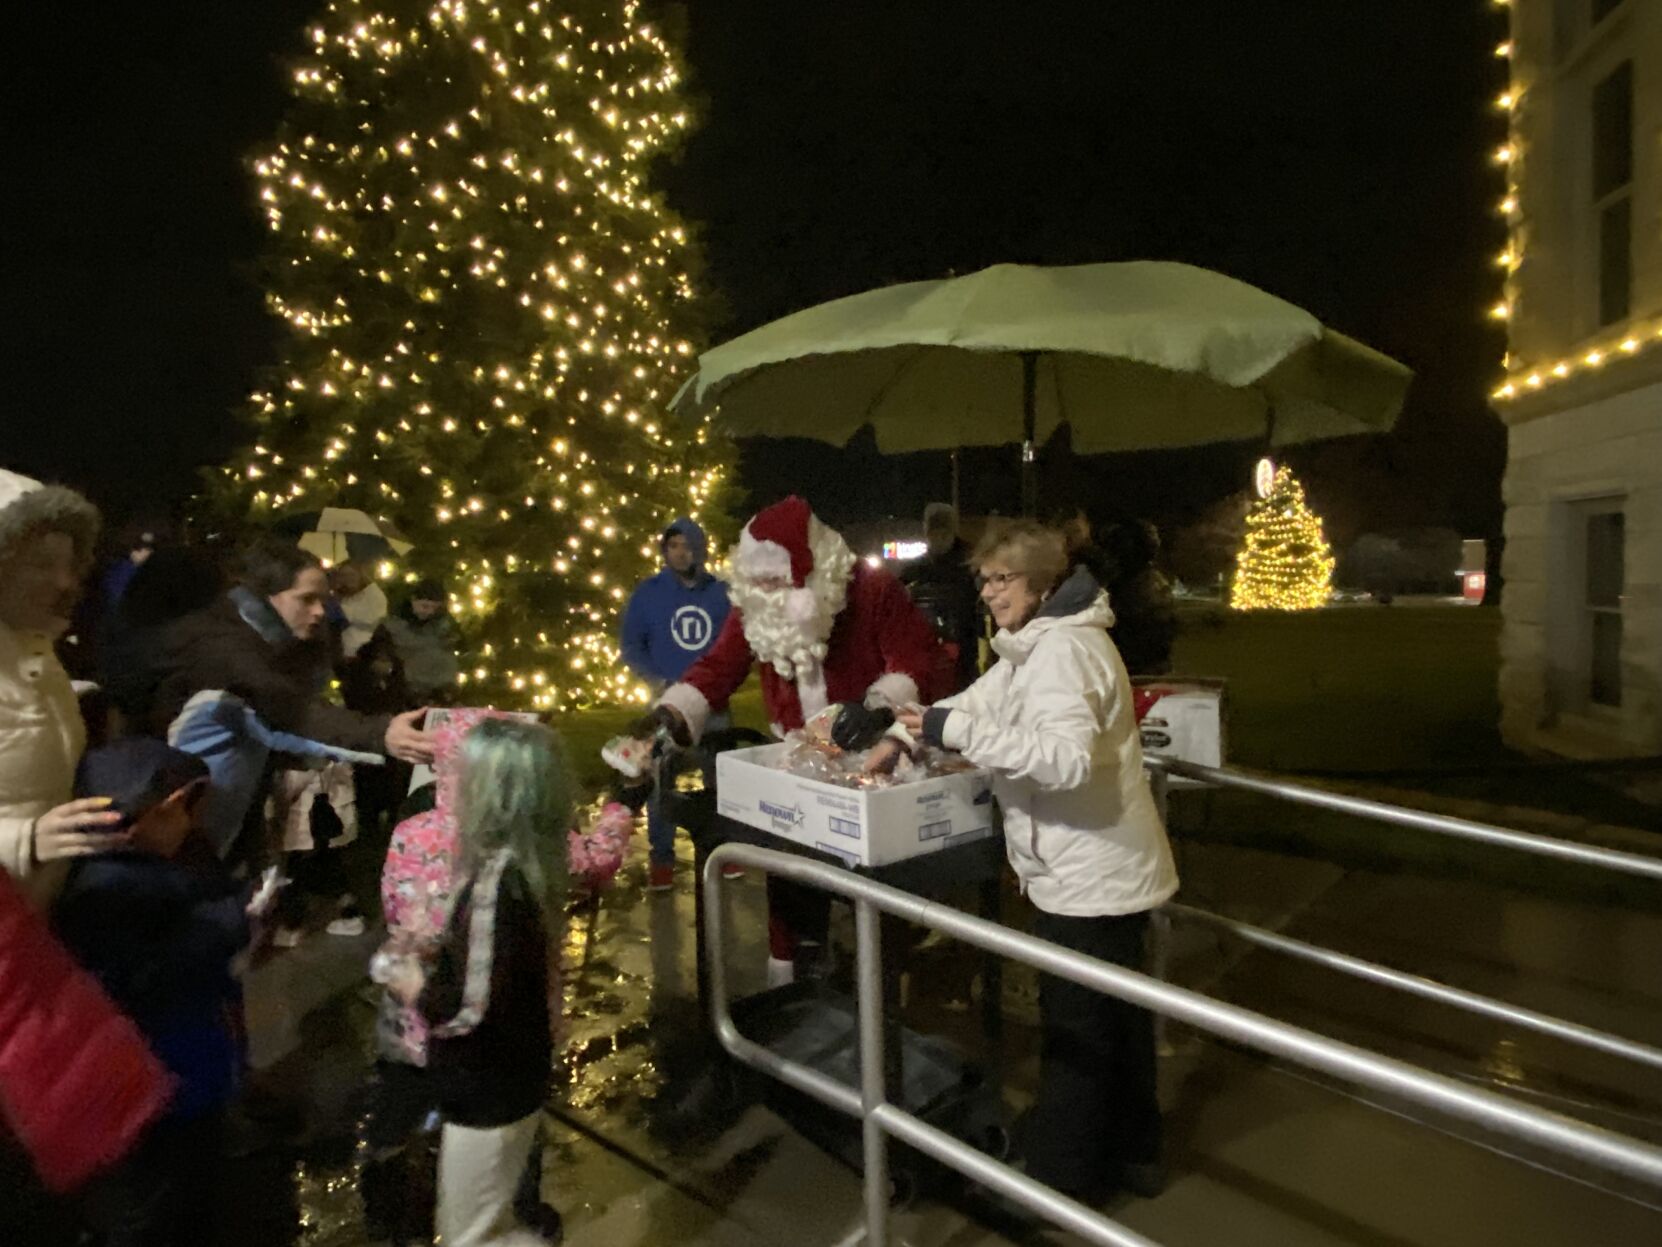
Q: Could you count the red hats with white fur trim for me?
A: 1